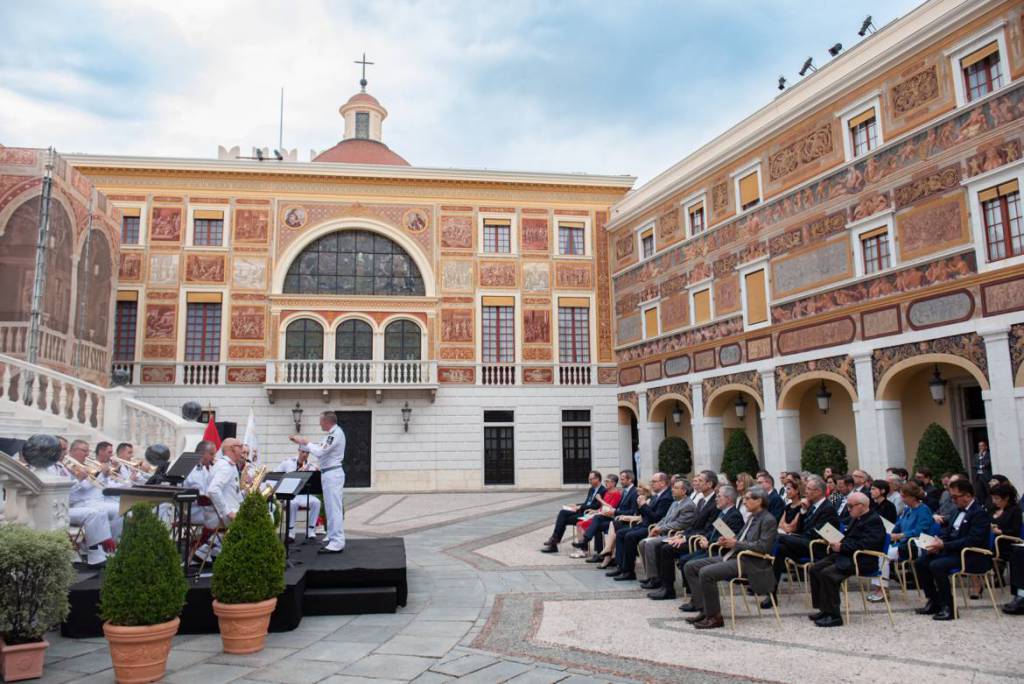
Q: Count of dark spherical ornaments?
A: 4